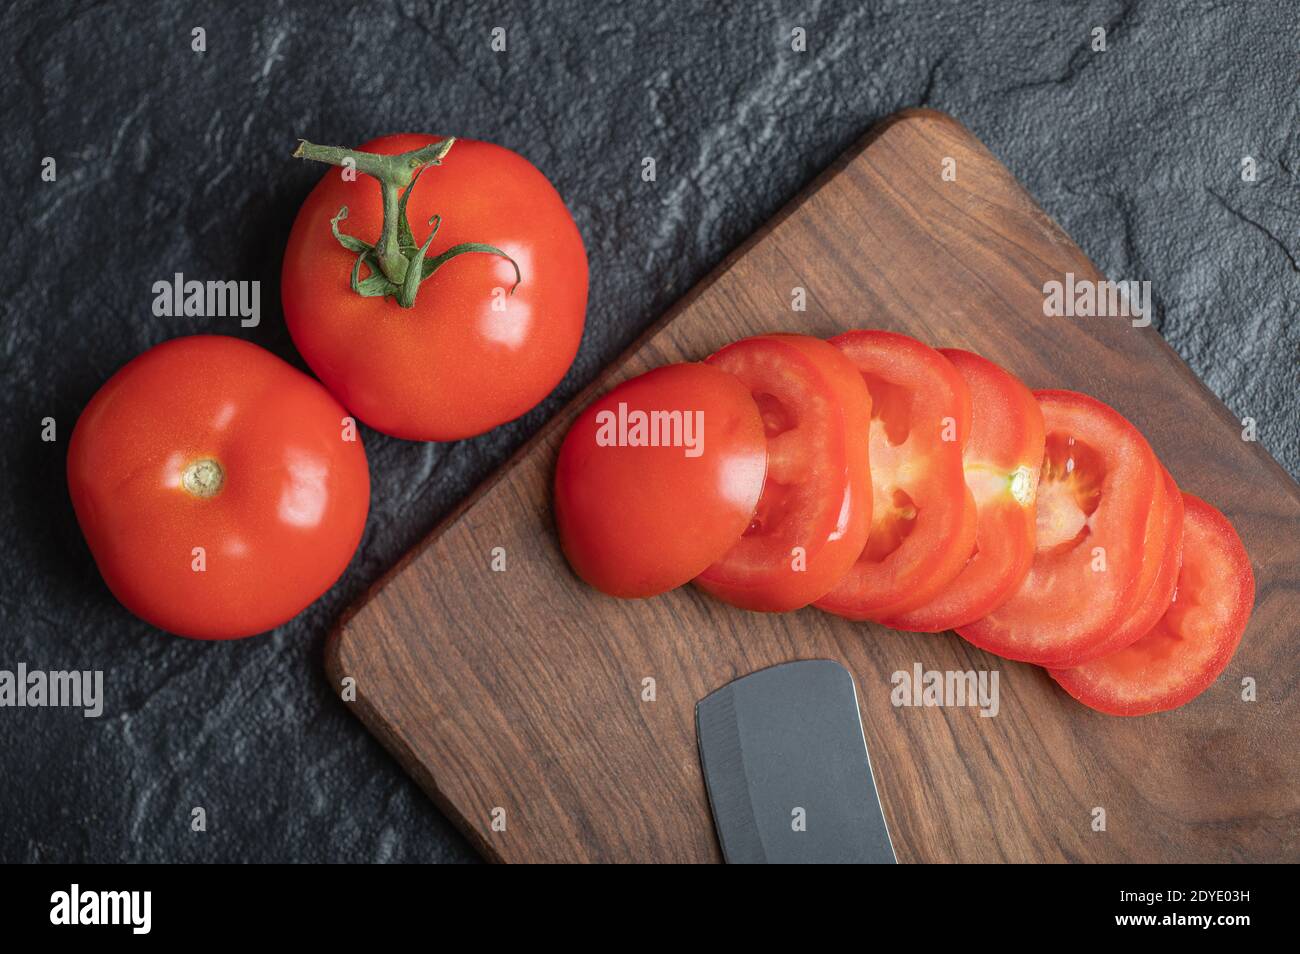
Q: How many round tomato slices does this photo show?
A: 7